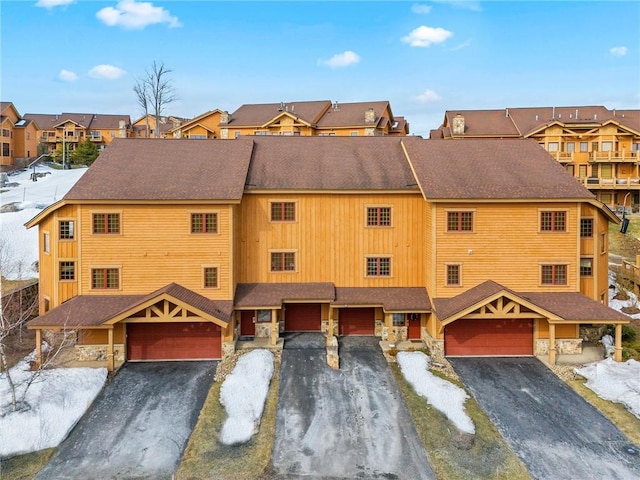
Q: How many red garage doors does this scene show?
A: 4